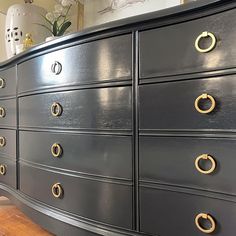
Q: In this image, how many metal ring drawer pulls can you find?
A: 12